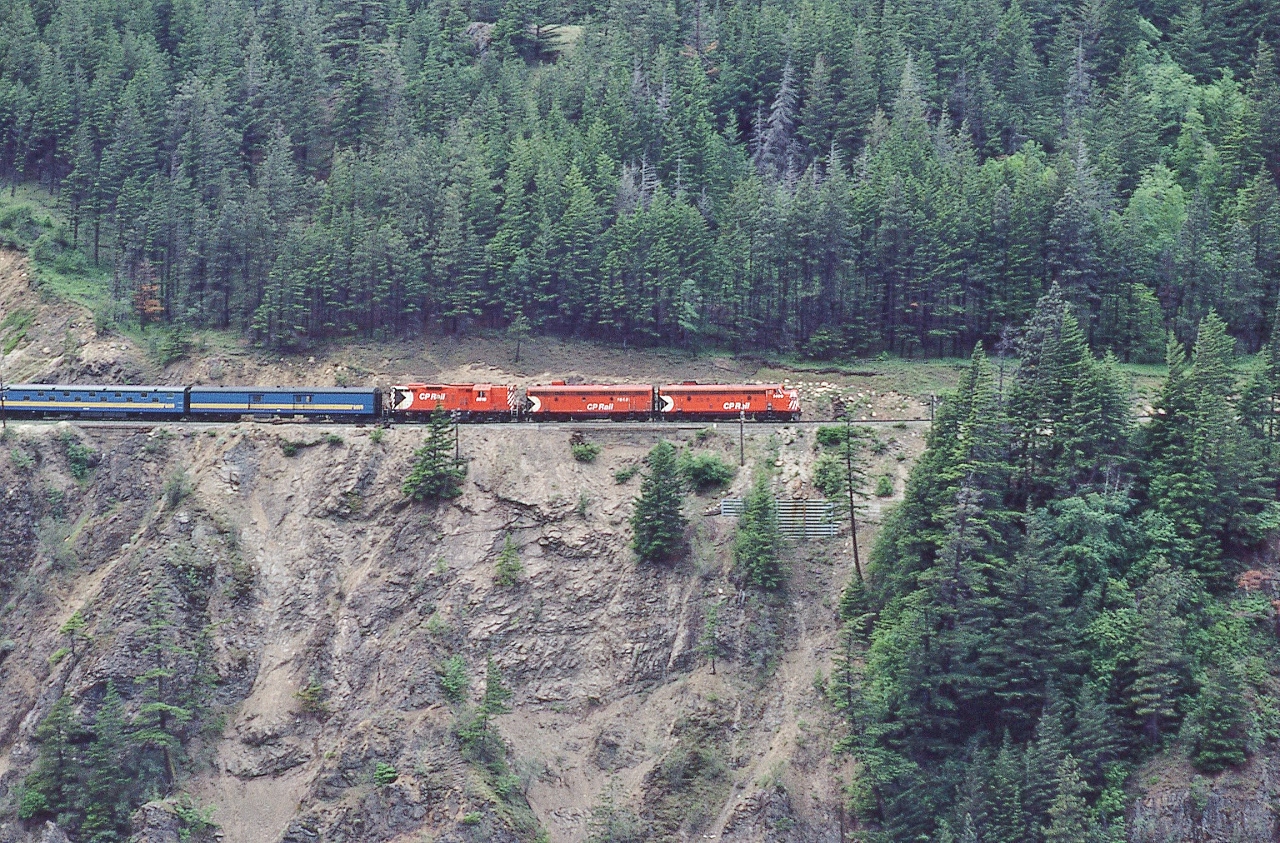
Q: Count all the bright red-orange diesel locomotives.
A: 3